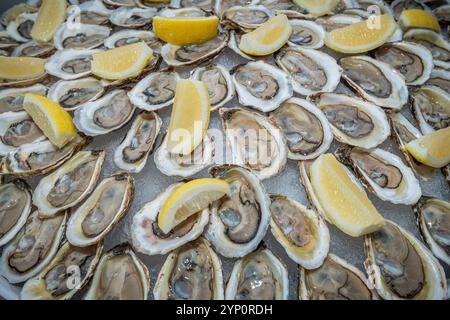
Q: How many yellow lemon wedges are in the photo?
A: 13